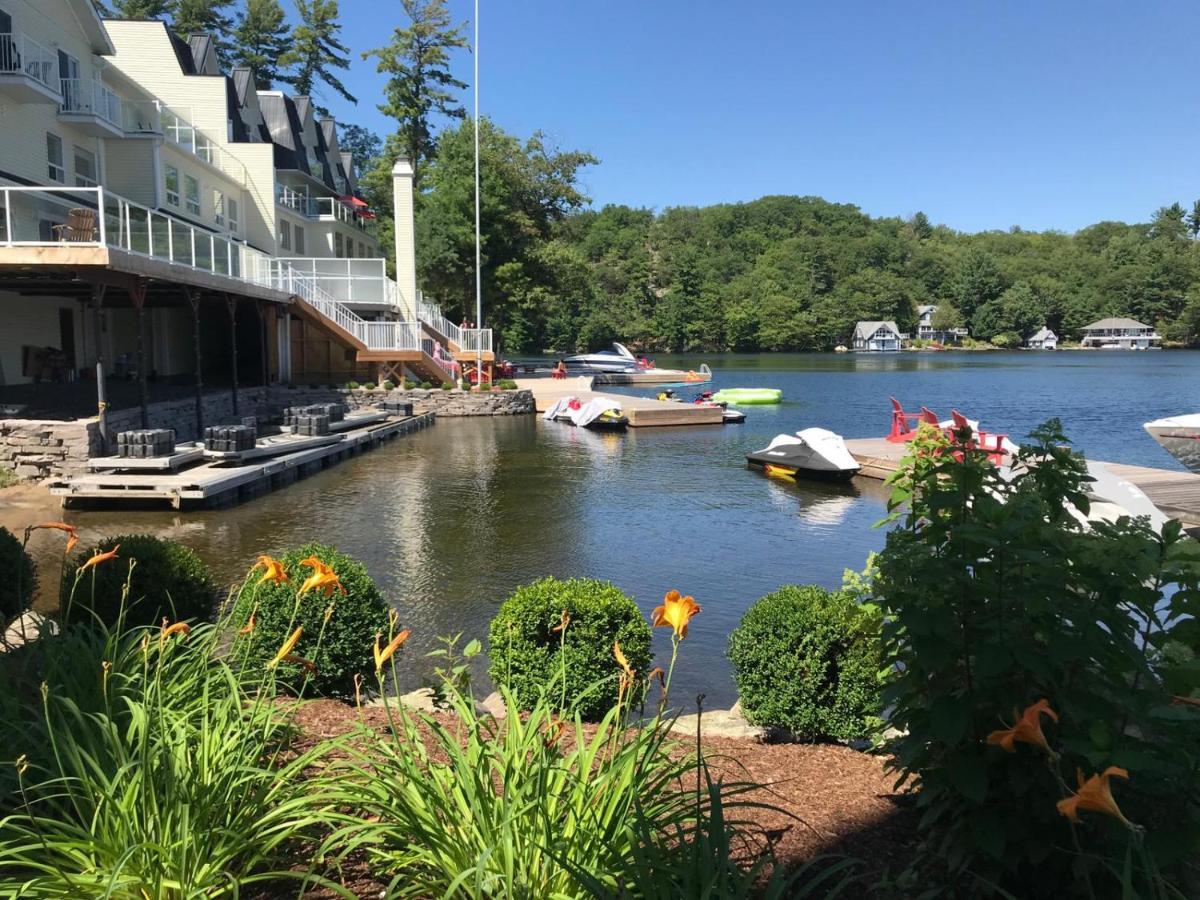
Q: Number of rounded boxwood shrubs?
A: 5